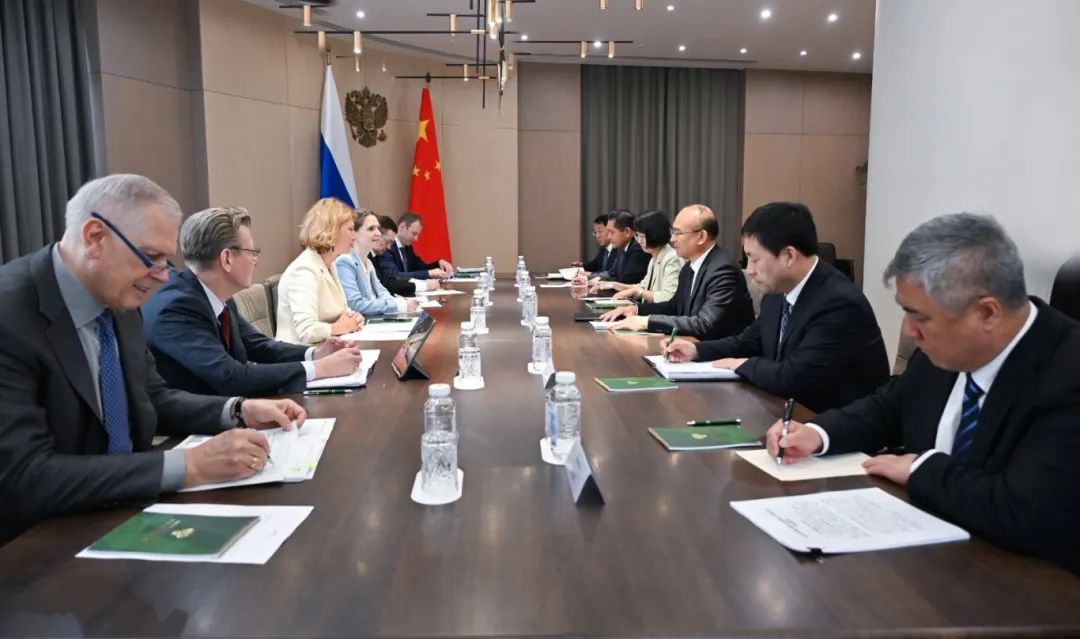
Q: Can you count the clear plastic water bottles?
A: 12